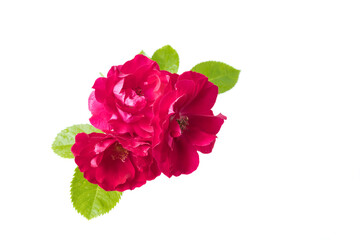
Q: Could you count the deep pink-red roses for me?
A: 3